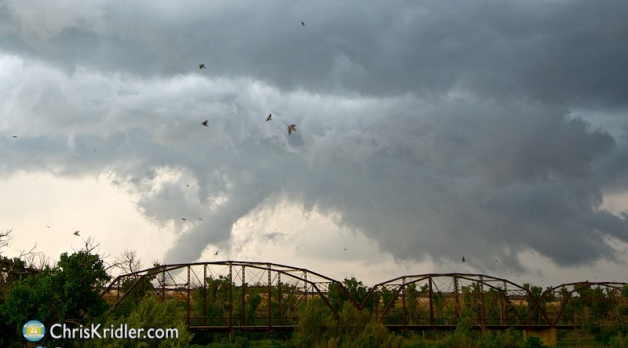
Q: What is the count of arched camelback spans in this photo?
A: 3